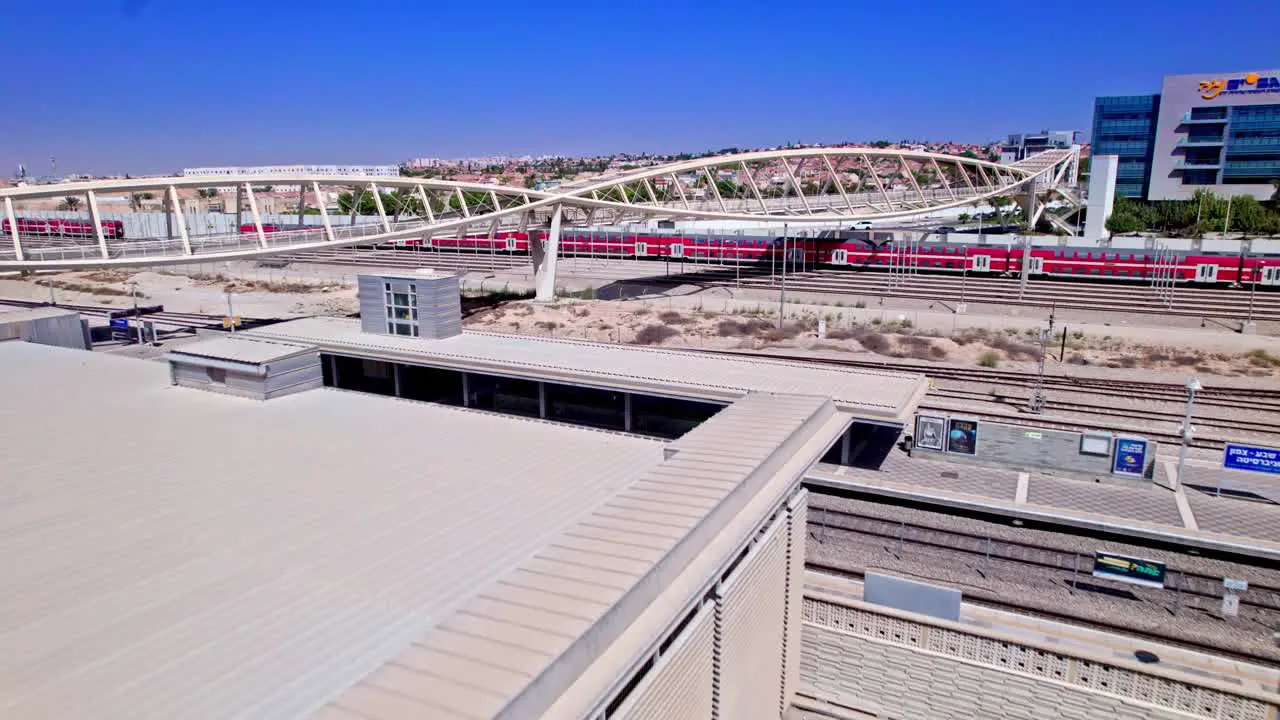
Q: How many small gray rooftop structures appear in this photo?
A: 2